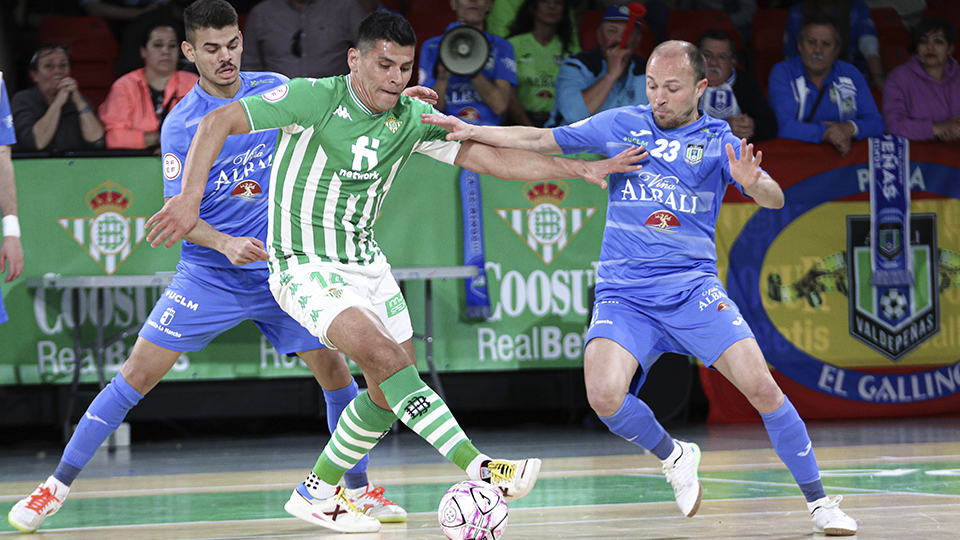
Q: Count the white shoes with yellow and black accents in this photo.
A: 2